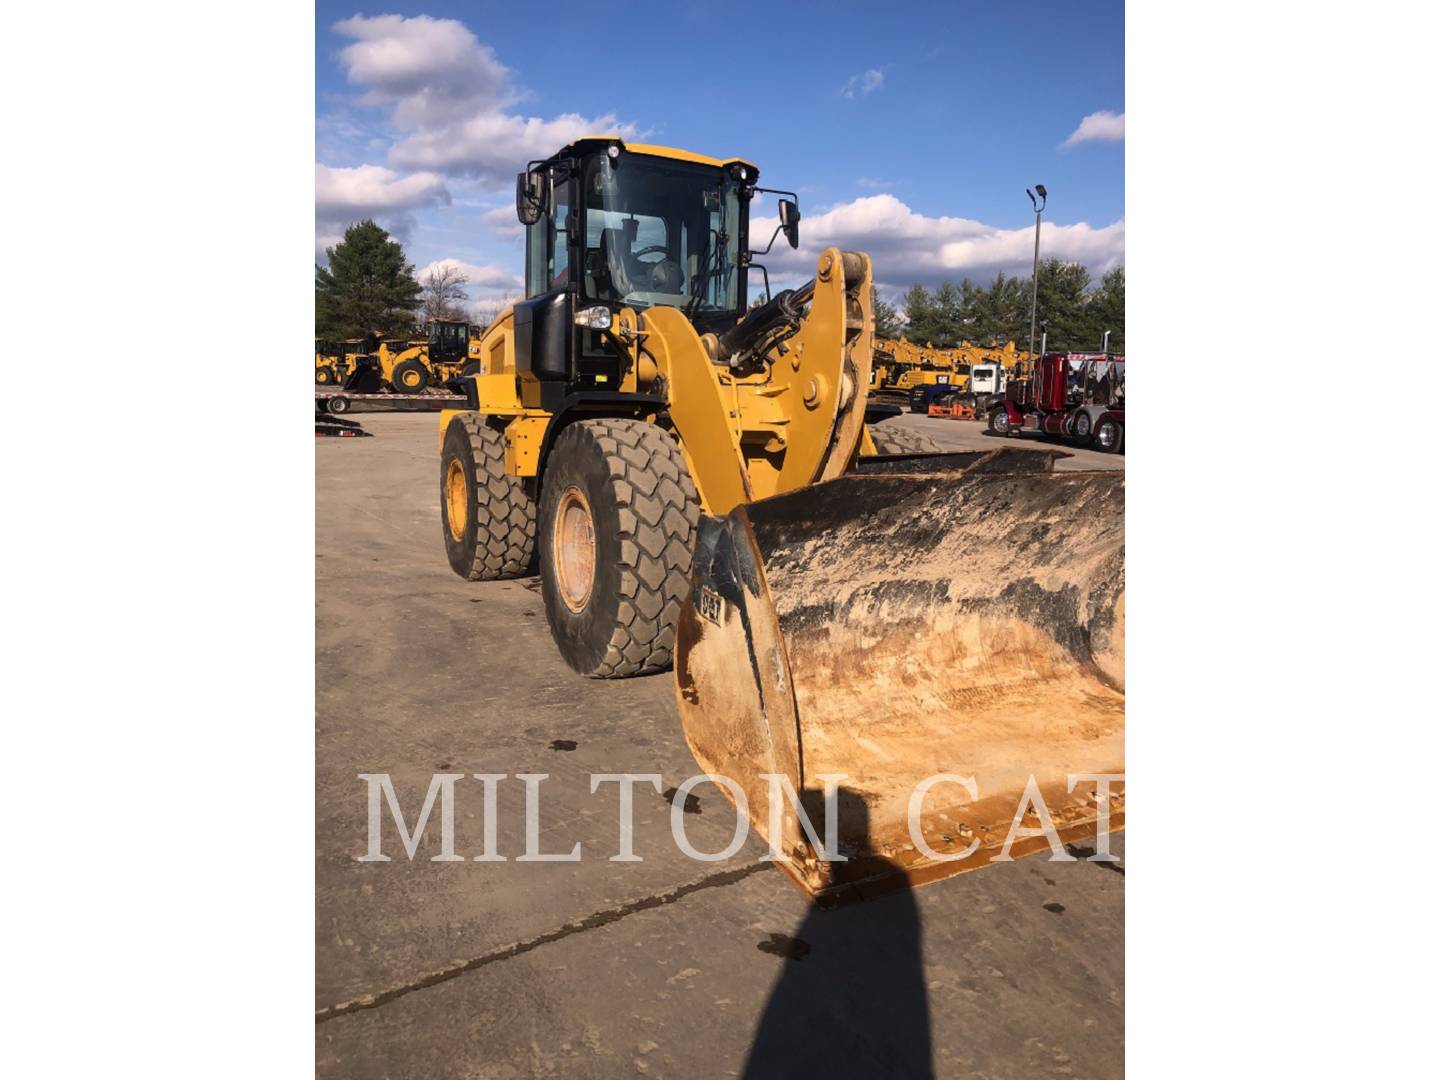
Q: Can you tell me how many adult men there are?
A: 0